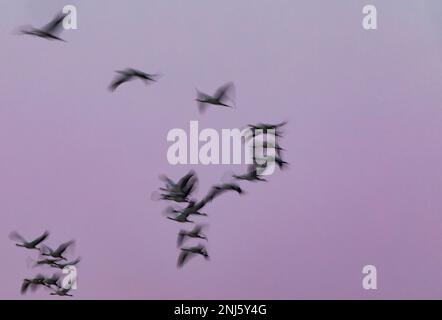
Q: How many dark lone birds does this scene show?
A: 3